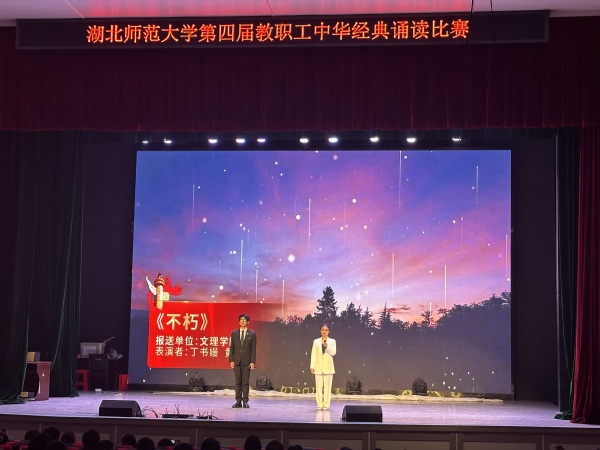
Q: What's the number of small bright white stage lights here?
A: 10